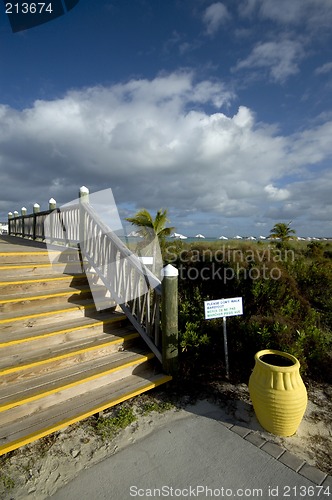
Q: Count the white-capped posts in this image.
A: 7